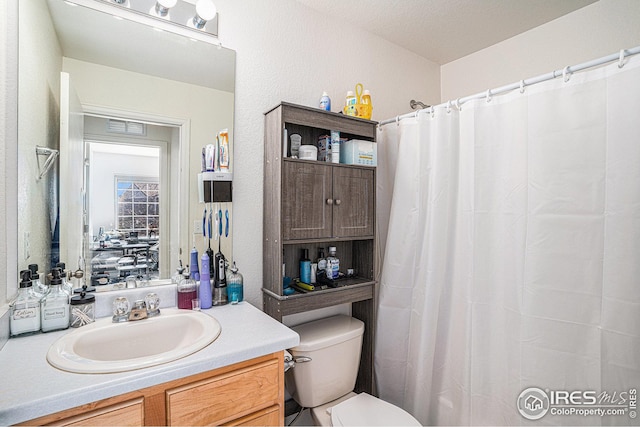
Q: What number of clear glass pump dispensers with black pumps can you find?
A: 2